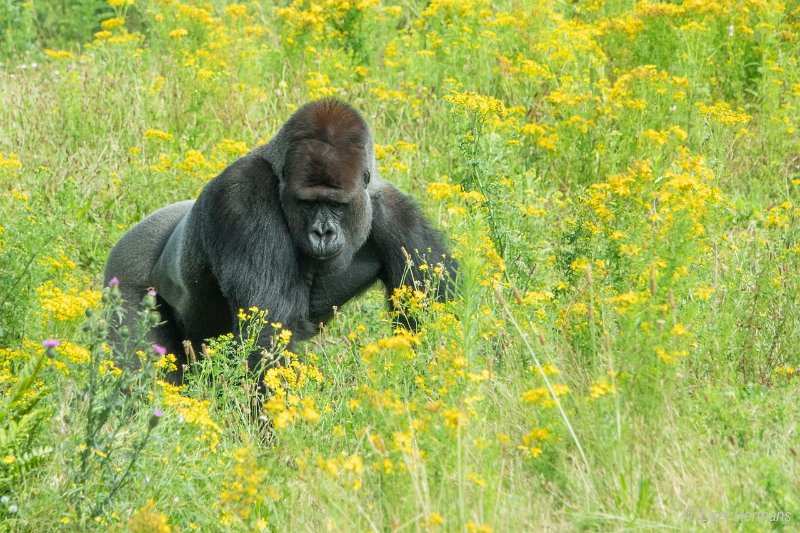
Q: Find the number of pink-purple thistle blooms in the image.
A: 5